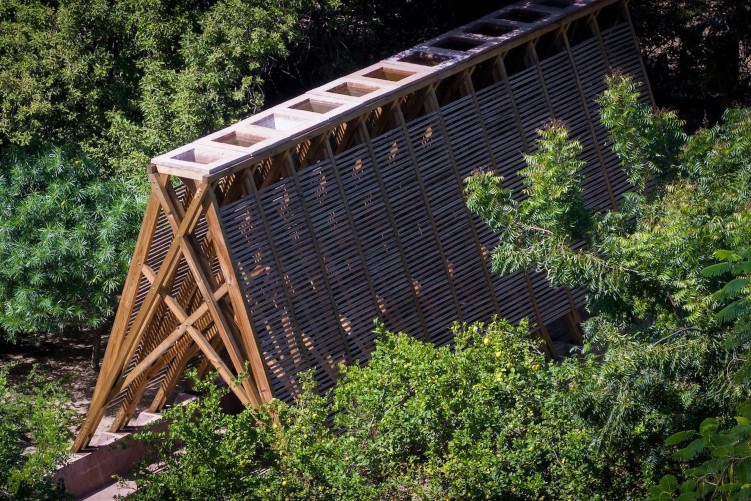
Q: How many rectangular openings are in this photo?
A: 11